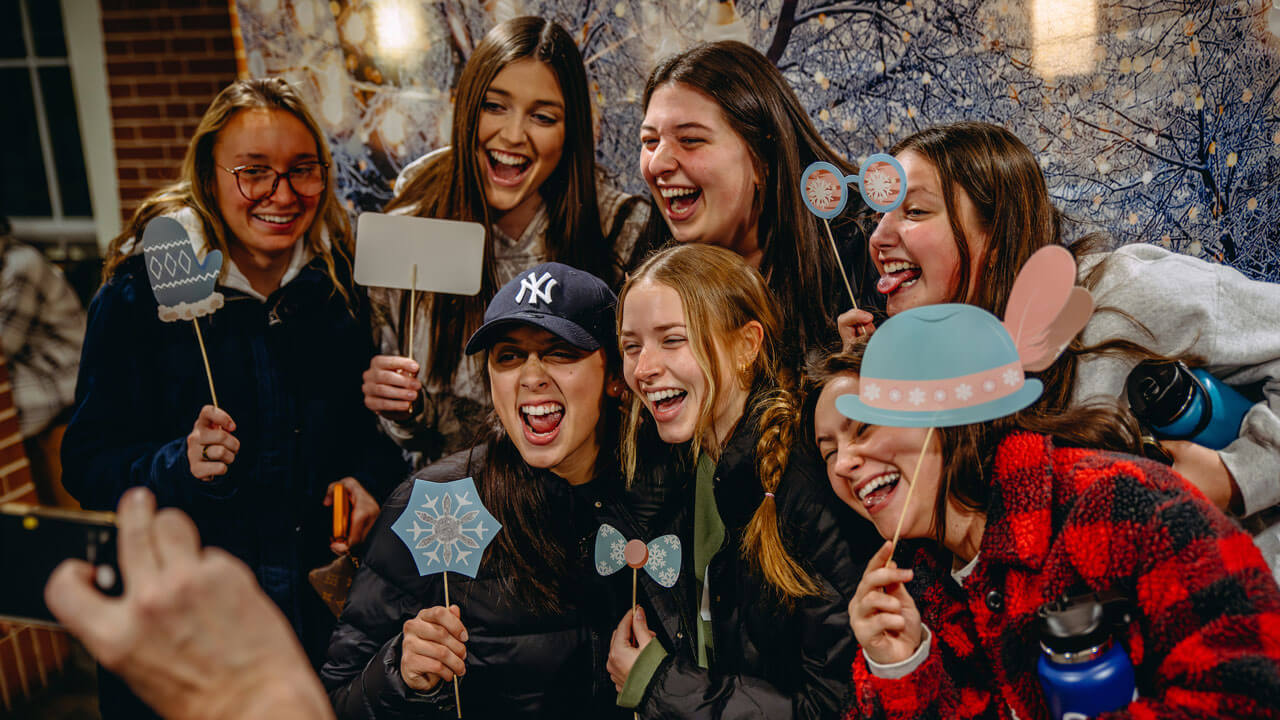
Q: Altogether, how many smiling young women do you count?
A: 7